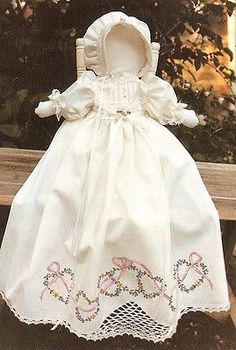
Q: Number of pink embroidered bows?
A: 3